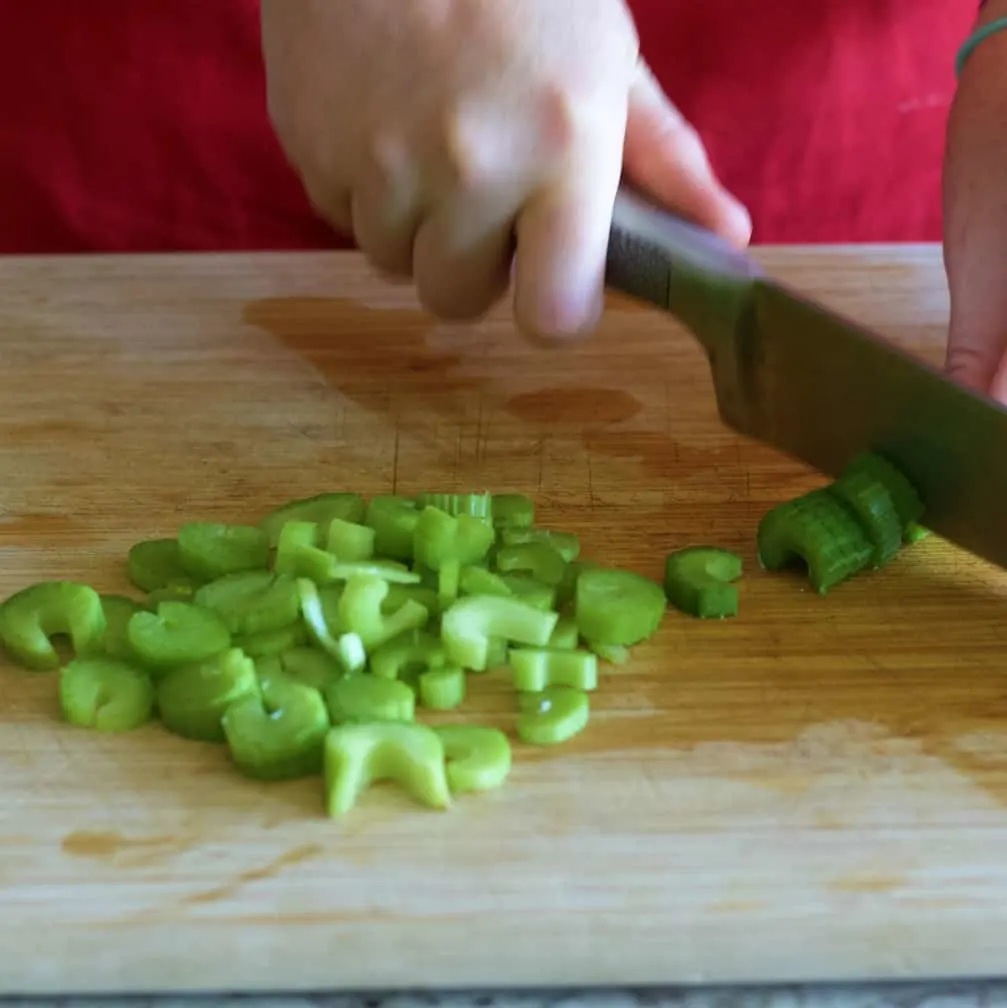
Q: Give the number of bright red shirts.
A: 1